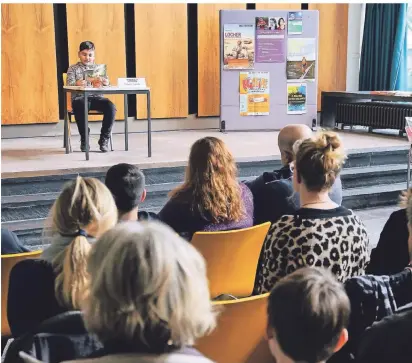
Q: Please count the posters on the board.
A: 6